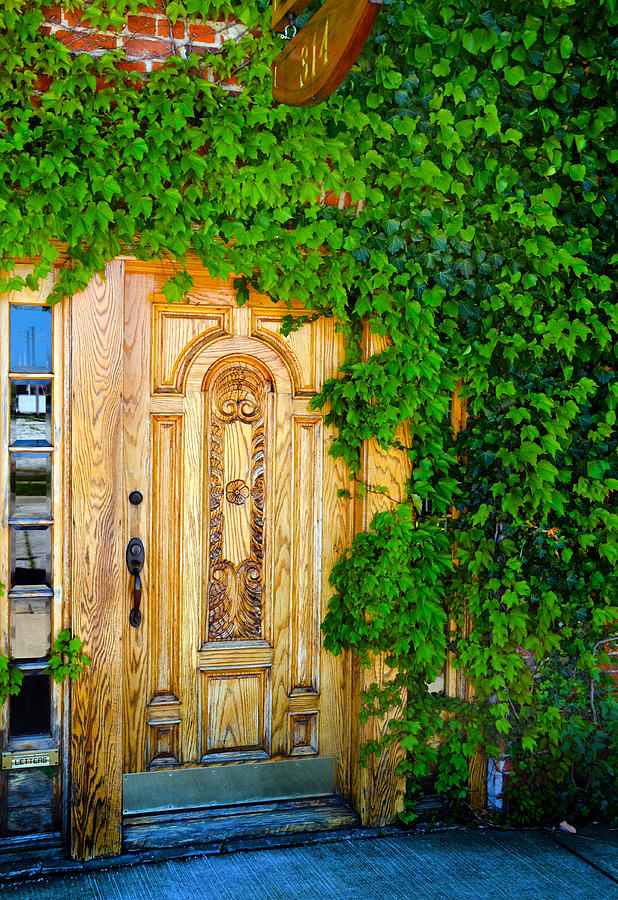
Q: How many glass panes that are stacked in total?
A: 6